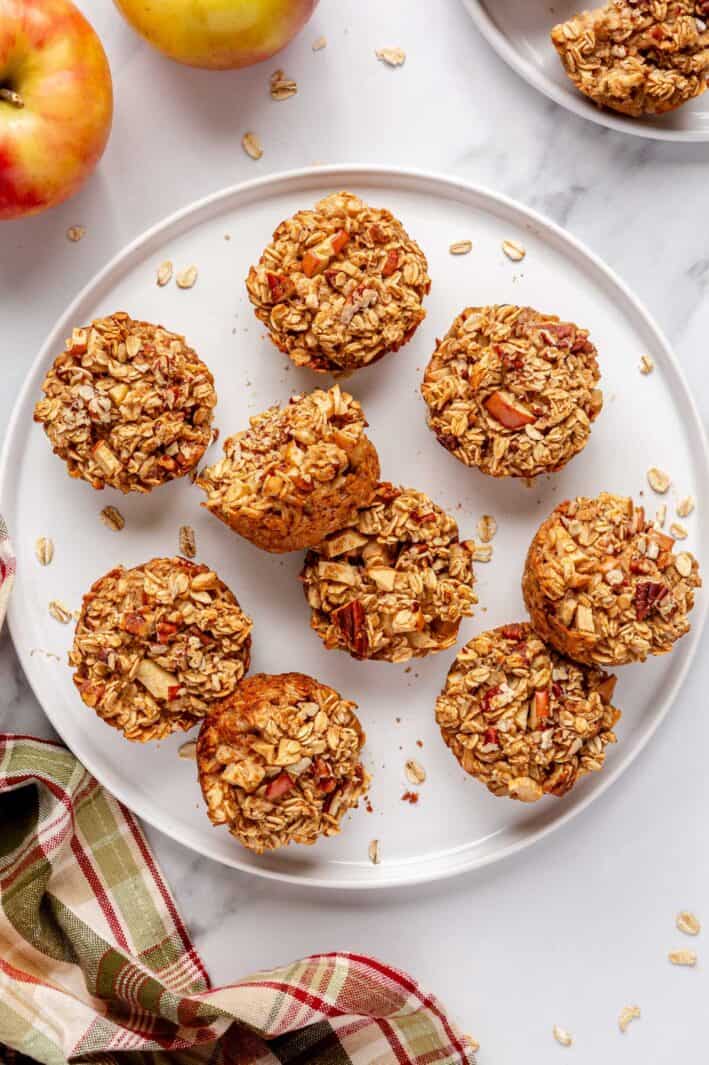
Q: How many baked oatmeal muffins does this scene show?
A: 10